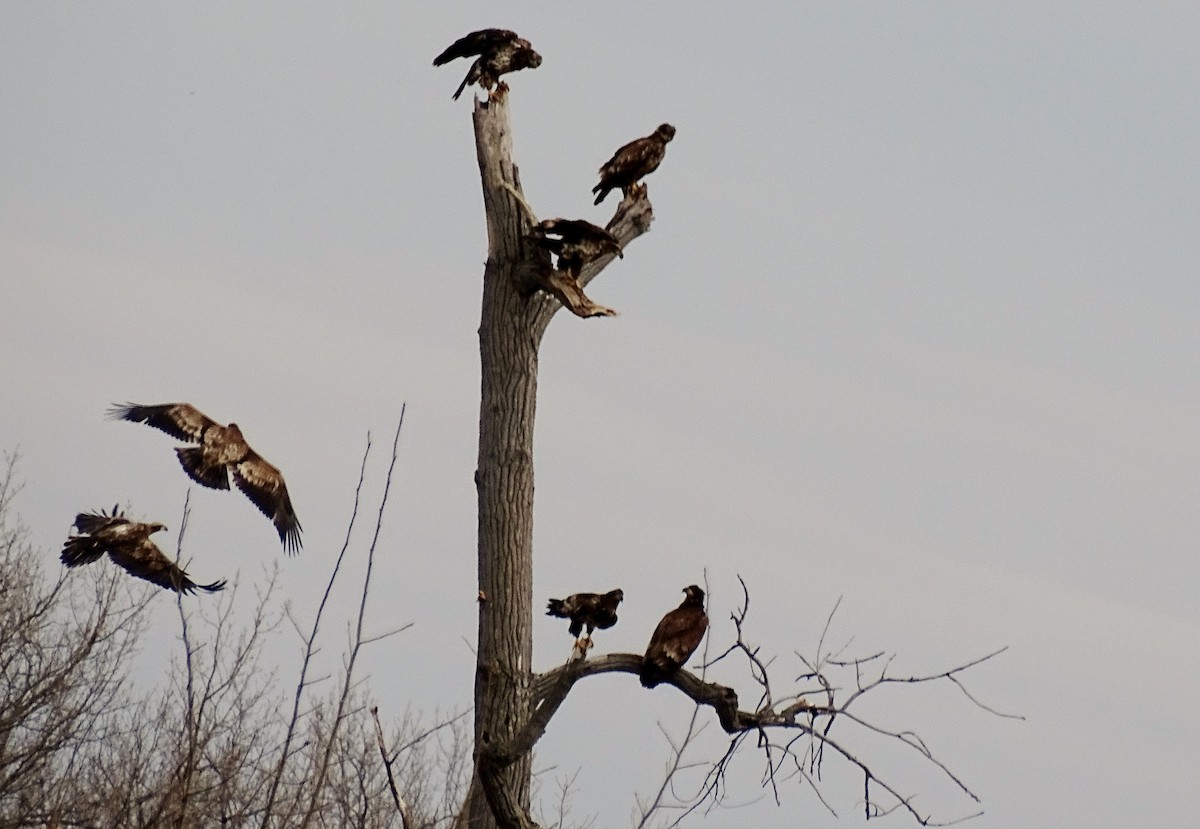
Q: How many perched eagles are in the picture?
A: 5